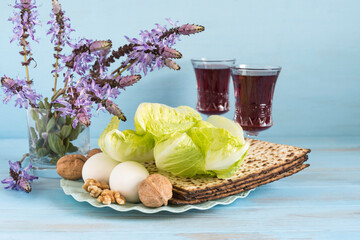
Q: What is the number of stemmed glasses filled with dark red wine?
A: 2